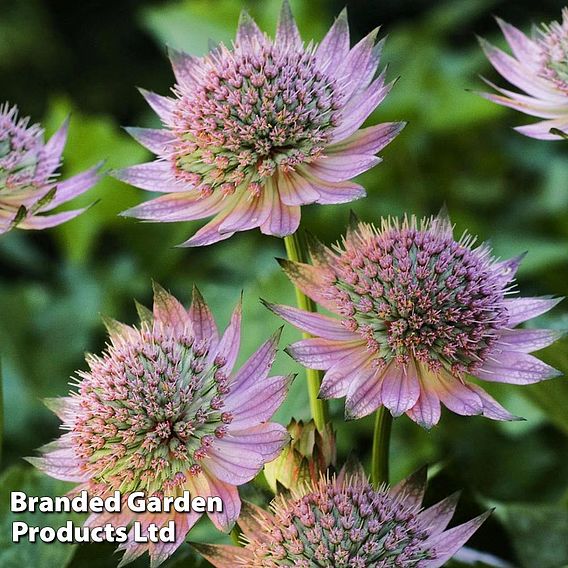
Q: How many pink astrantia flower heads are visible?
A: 6